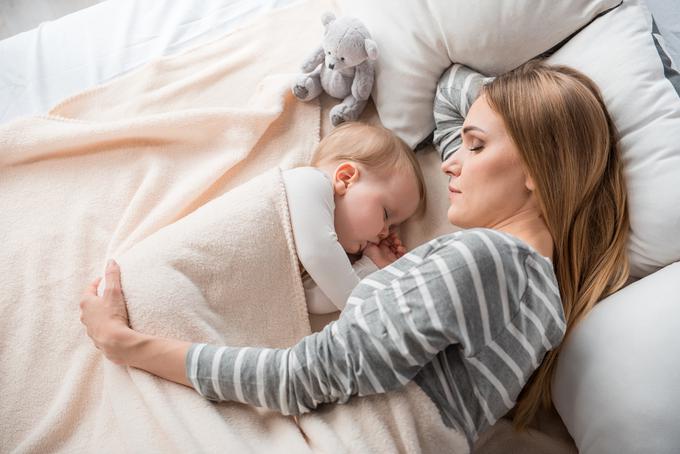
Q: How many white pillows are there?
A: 3